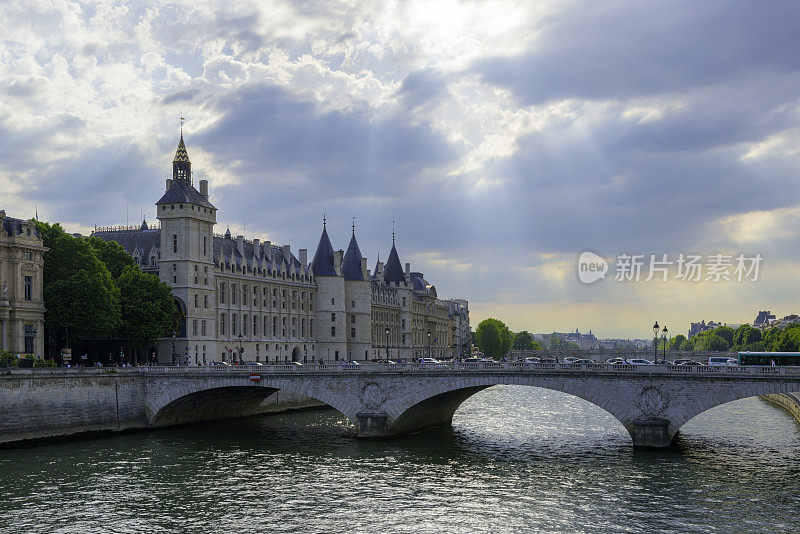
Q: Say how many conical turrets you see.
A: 3